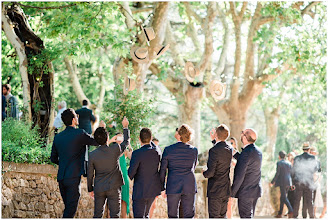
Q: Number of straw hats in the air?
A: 6